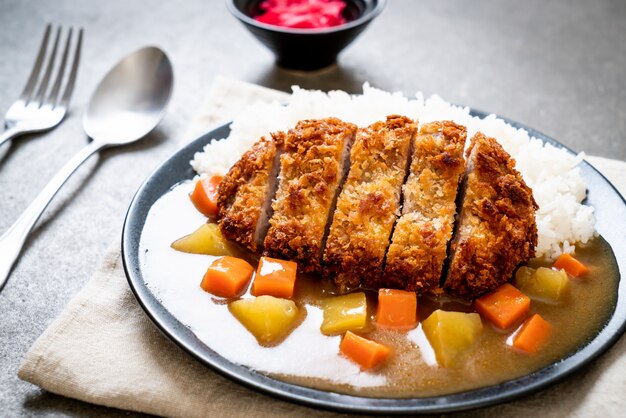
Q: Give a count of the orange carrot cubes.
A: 8